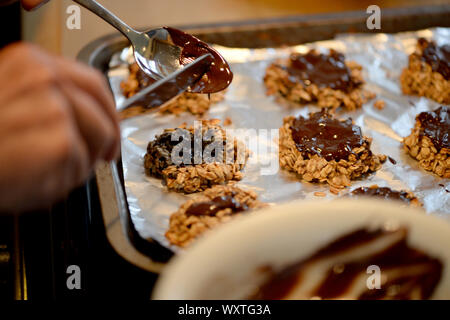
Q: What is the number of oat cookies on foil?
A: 8